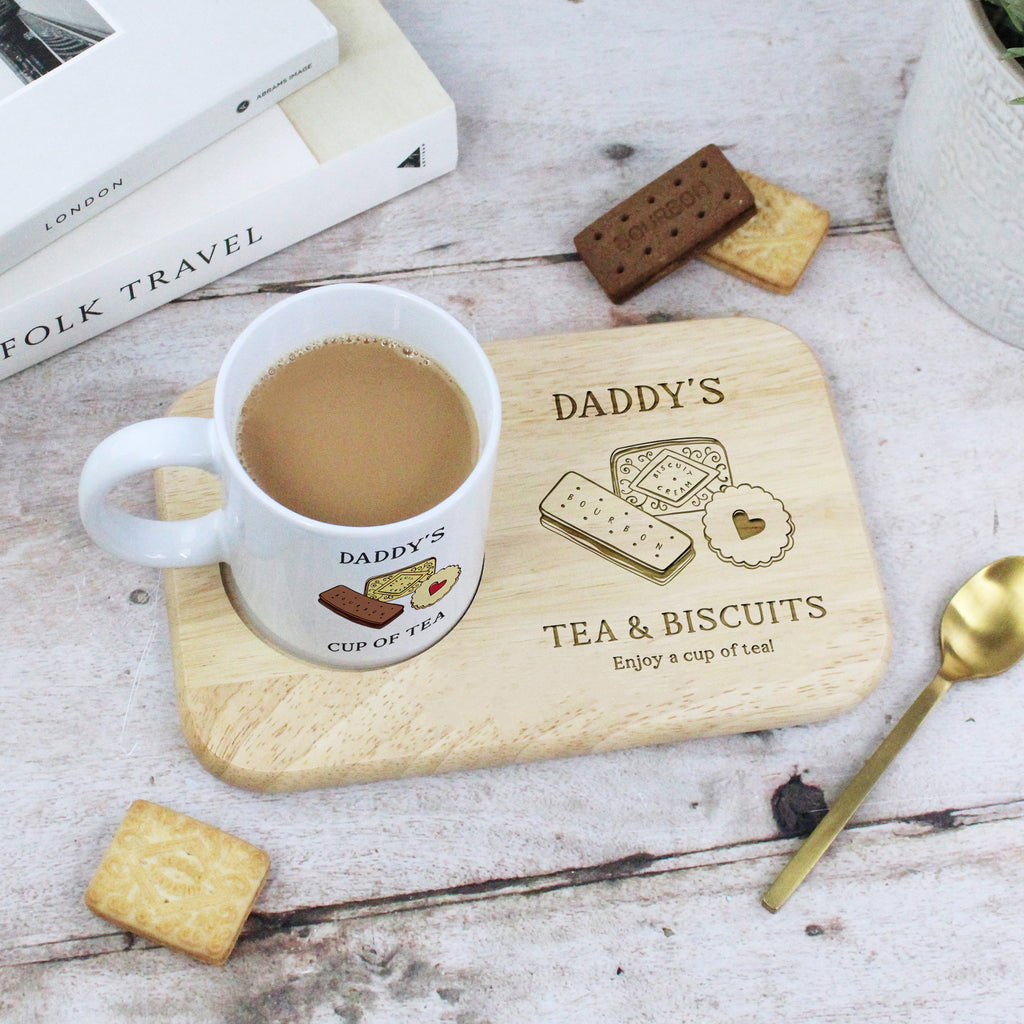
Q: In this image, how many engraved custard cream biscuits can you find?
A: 1